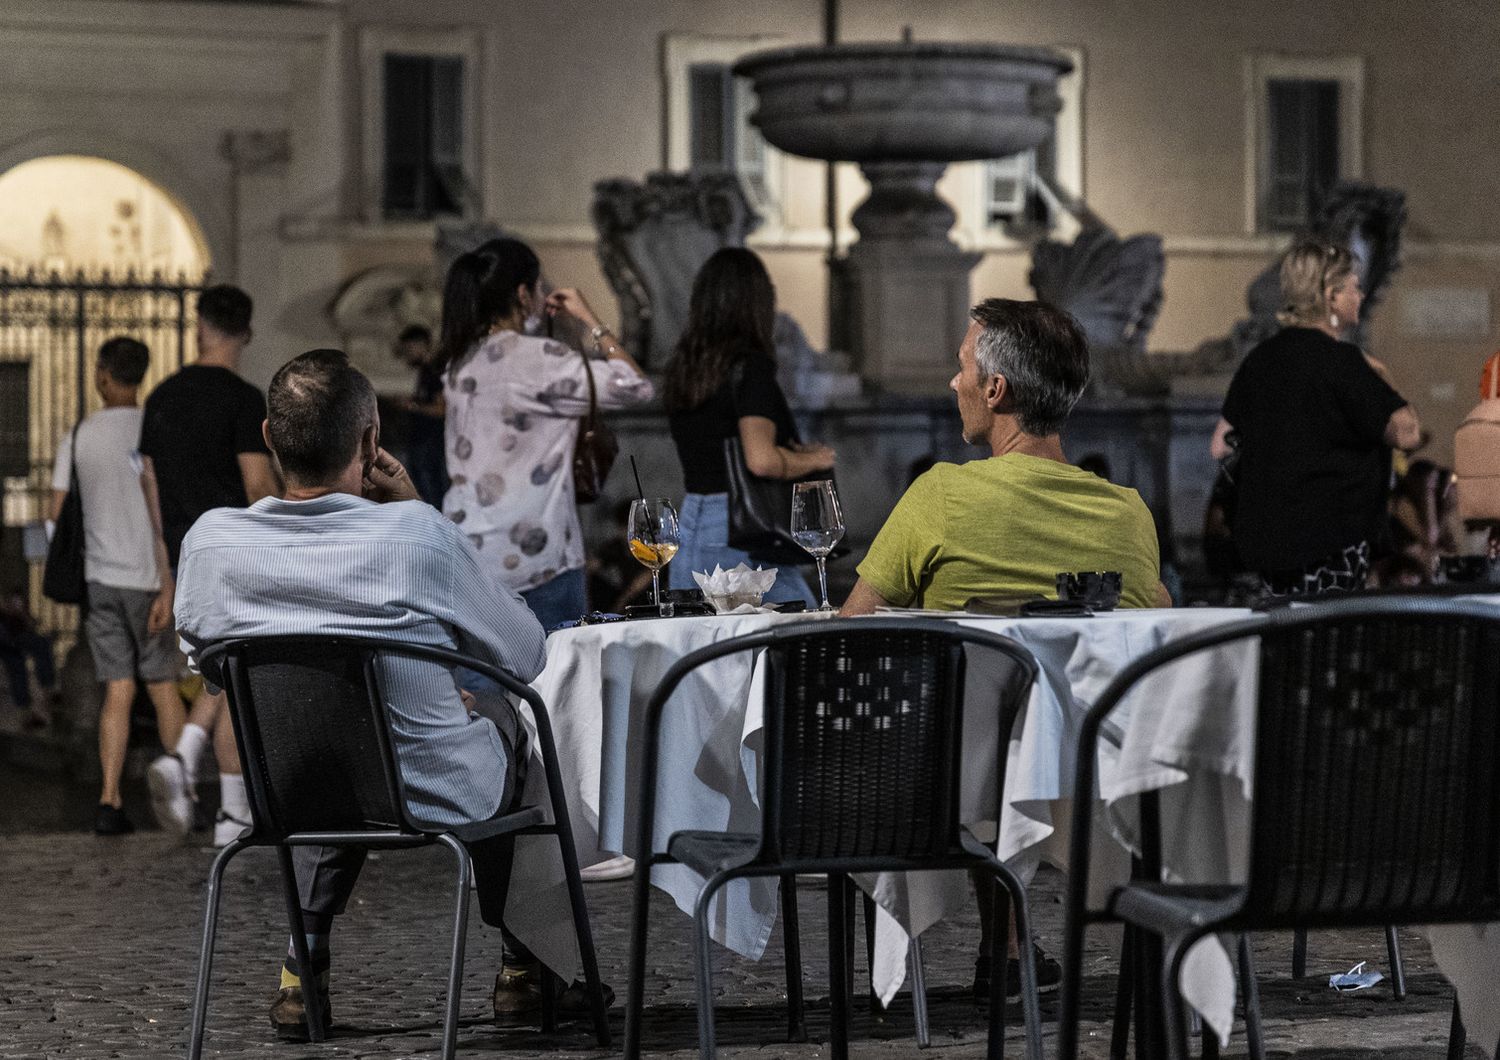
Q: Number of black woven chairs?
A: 3